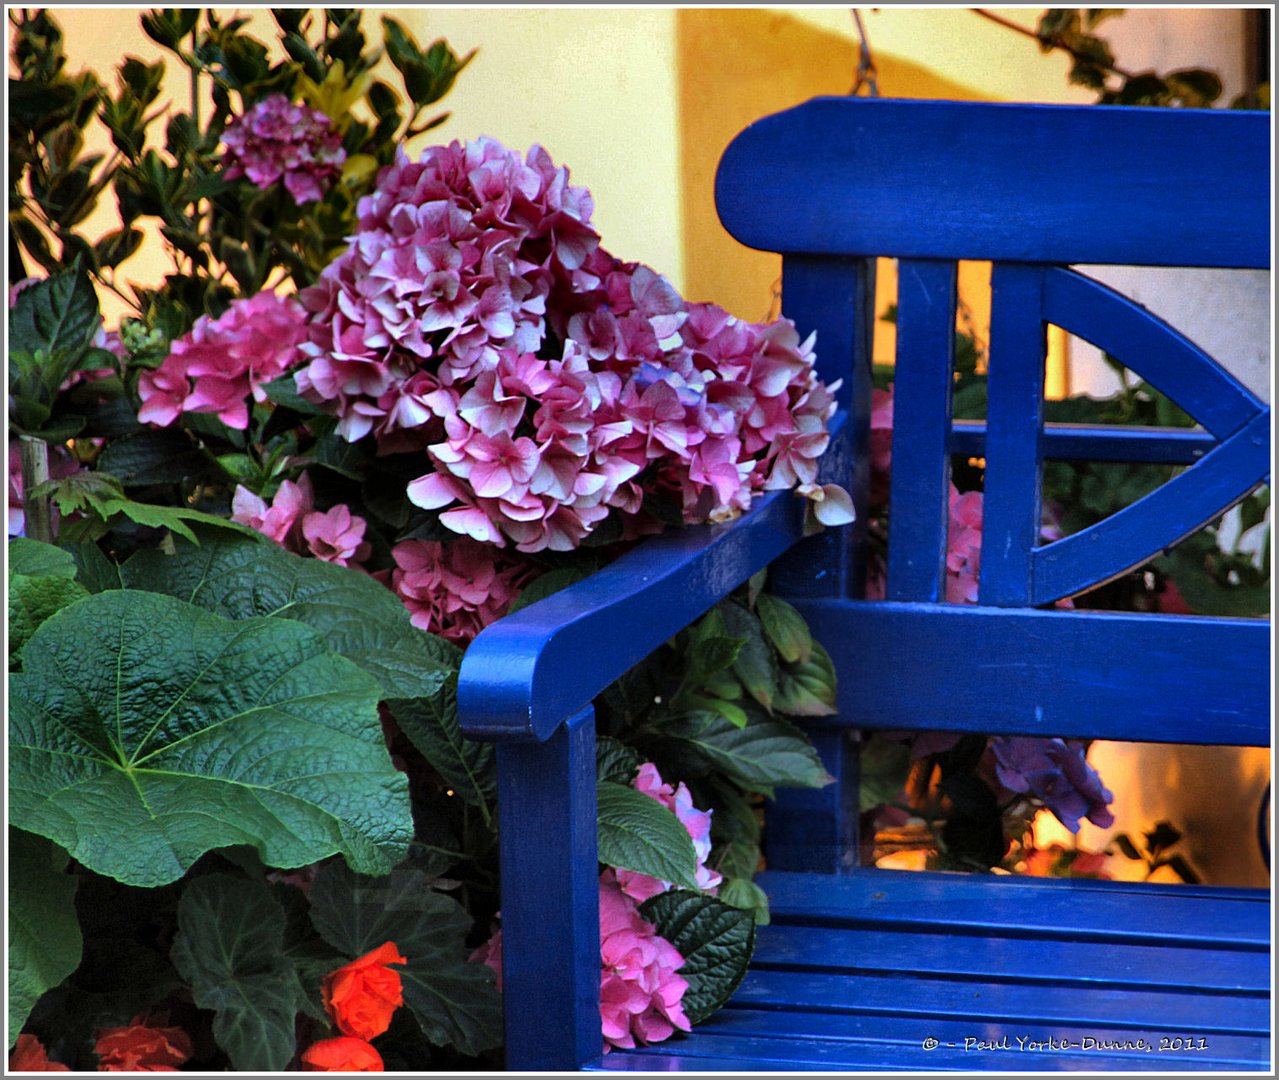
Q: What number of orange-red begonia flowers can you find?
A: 4